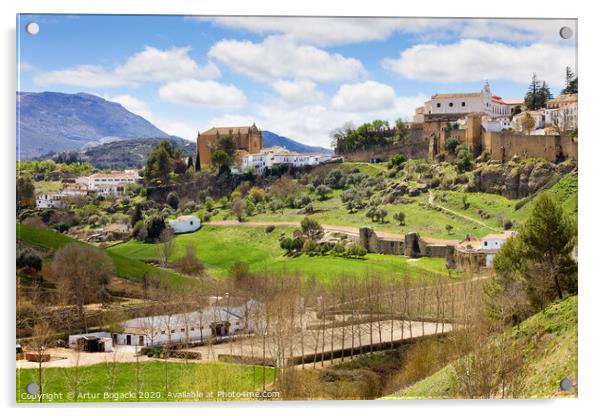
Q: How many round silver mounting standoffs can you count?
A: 4